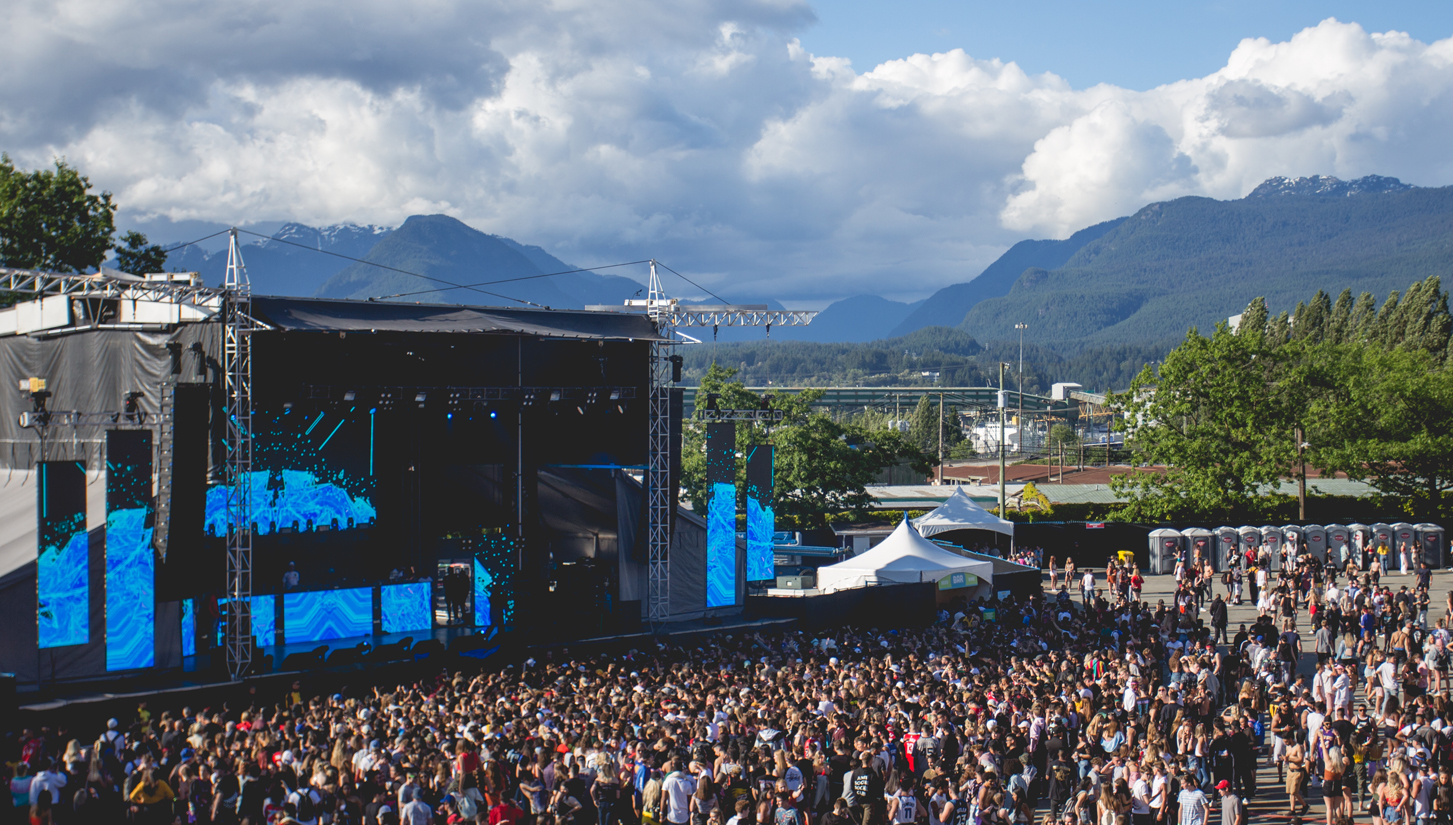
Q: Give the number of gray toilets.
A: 12